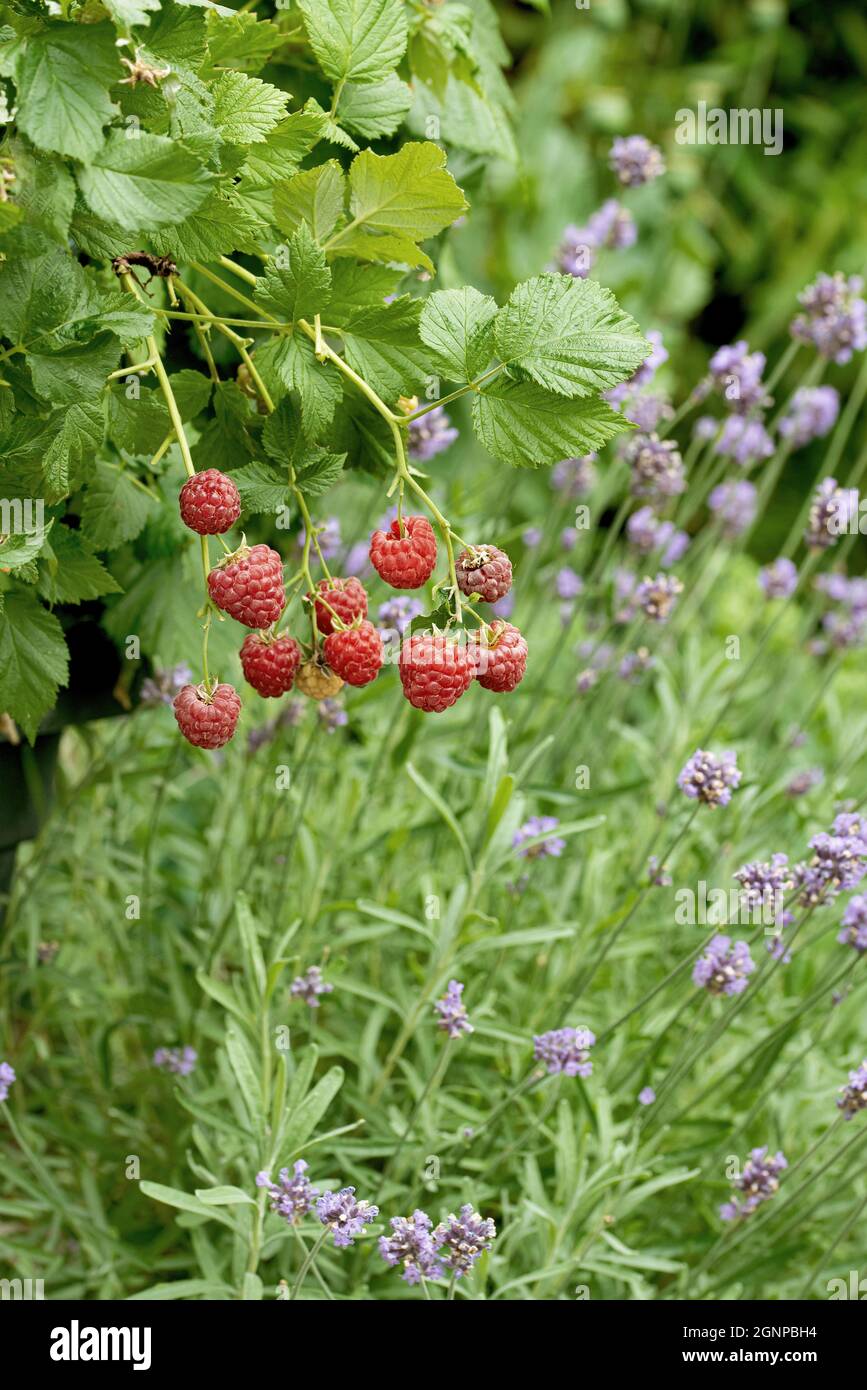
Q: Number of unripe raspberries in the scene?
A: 1